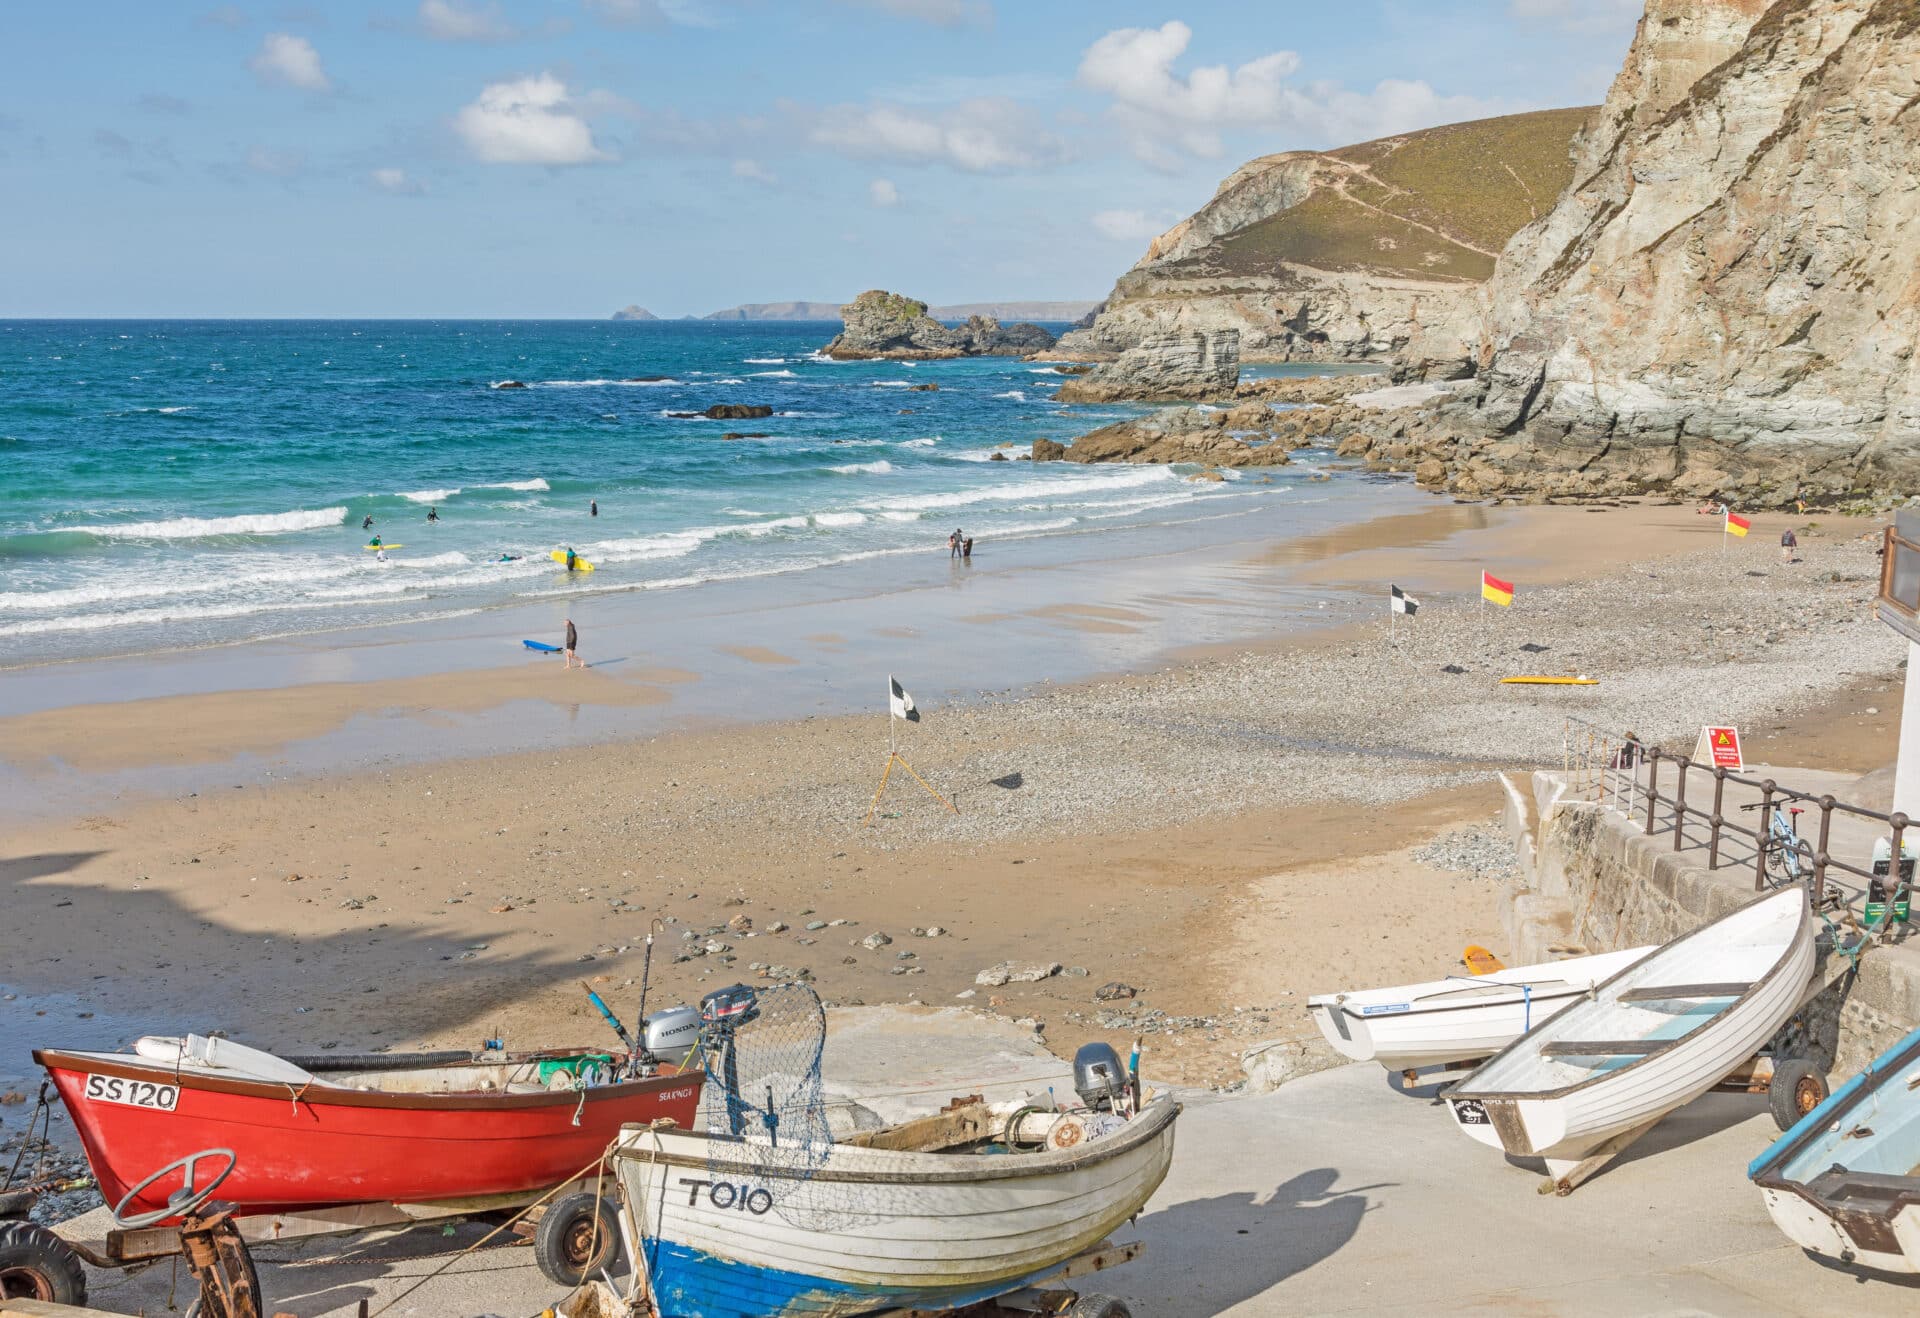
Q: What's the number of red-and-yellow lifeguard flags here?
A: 2